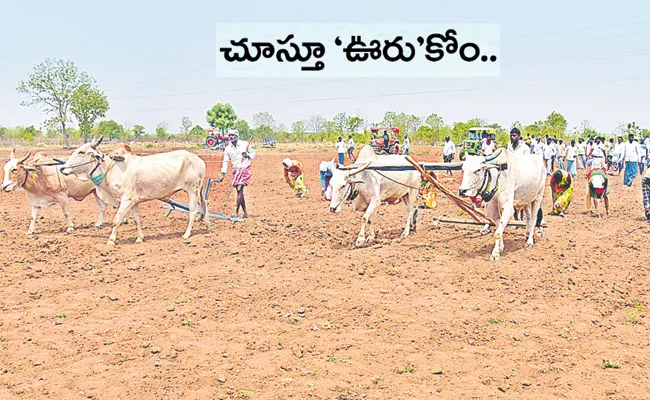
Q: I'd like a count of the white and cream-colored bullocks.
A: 4